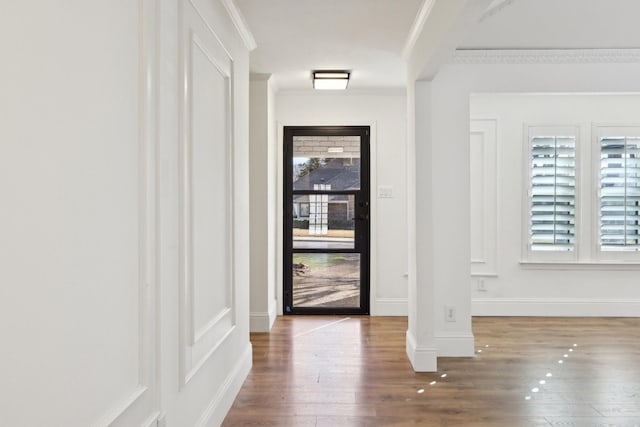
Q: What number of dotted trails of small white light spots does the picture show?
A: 2